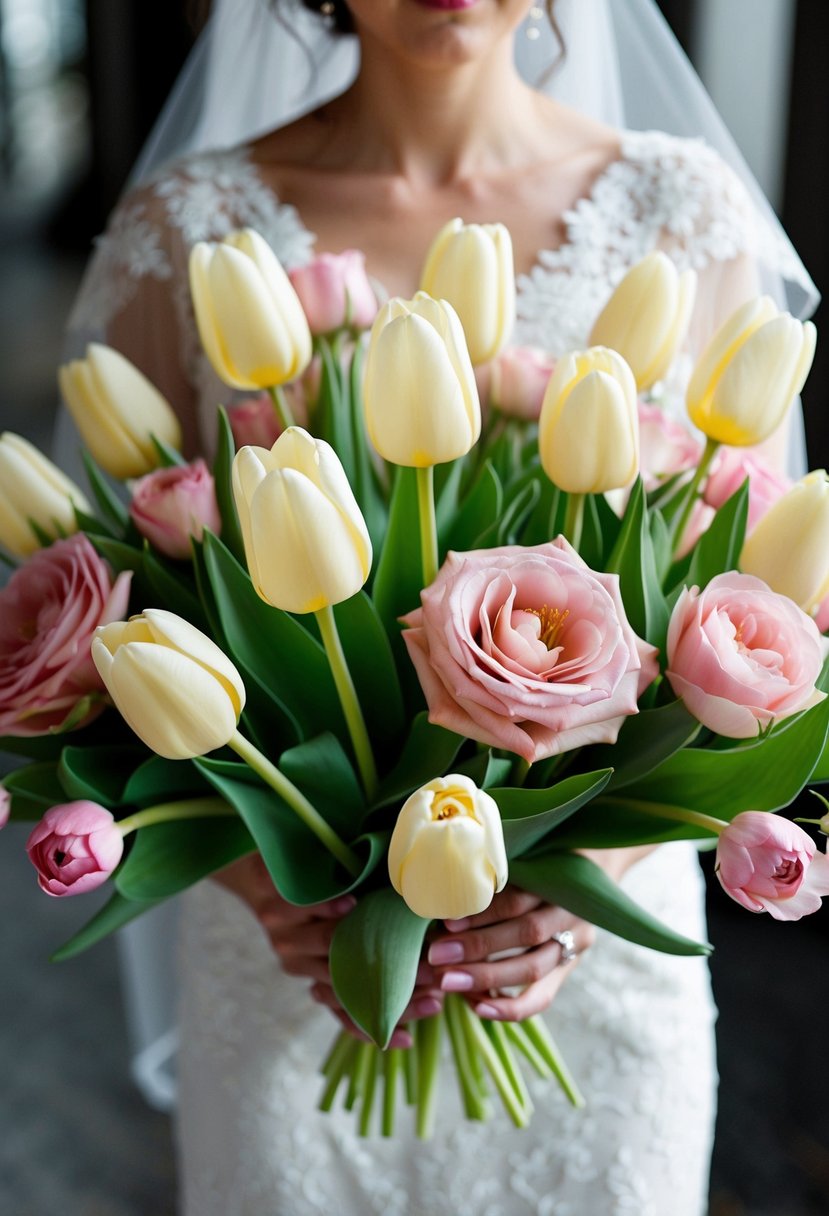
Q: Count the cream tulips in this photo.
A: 12